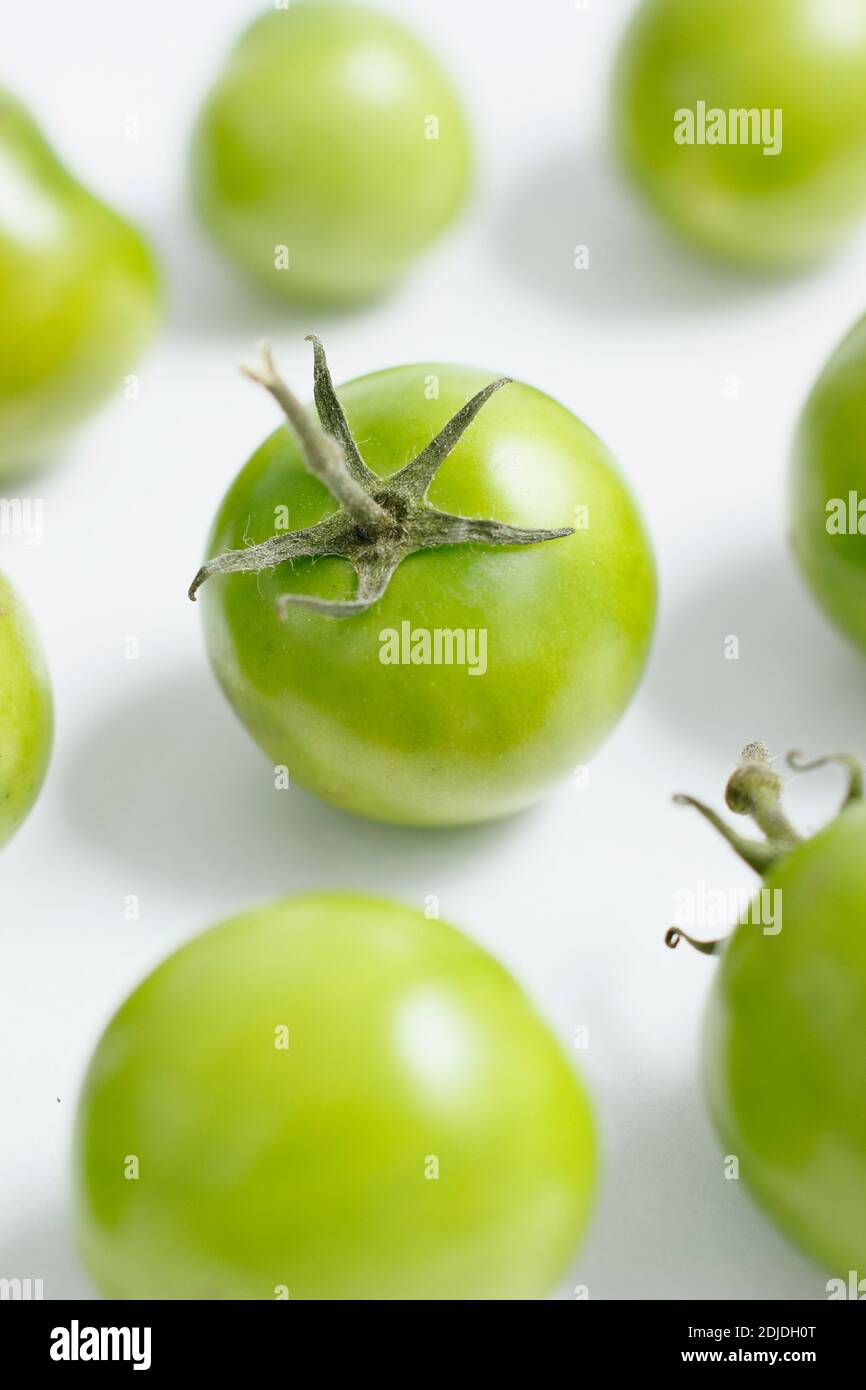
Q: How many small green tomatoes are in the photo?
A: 8